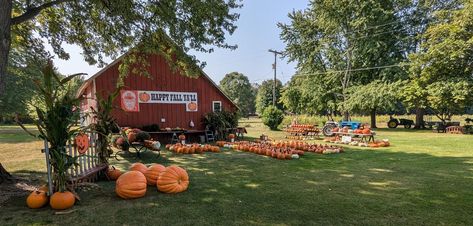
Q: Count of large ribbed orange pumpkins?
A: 4